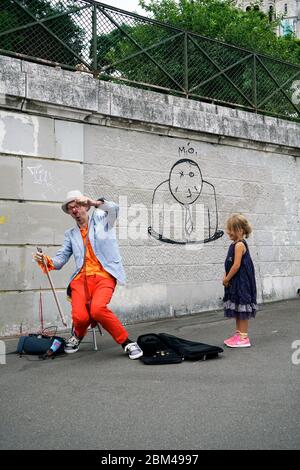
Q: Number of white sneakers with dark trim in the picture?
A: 2